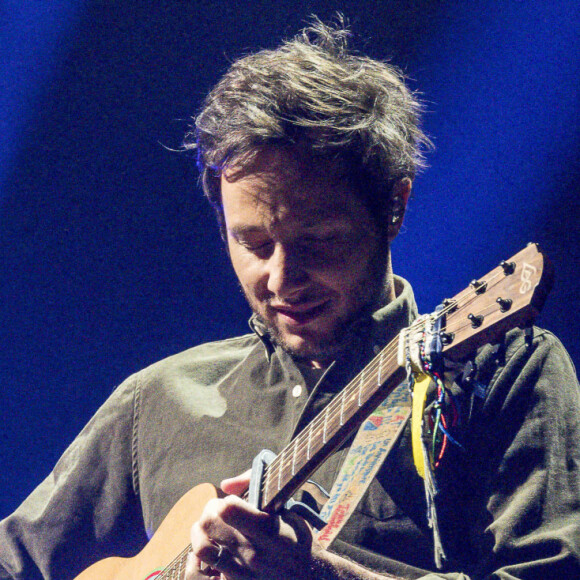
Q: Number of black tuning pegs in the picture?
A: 6